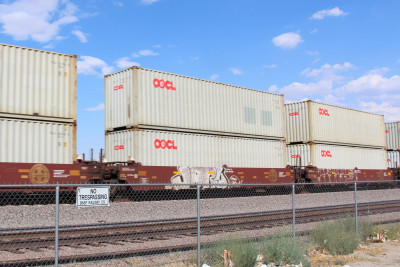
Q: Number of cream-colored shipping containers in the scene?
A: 8